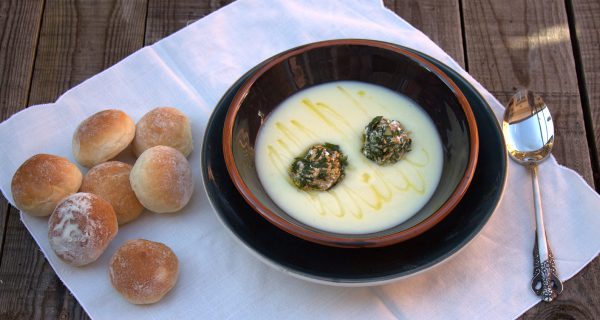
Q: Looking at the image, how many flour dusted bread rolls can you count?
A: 7